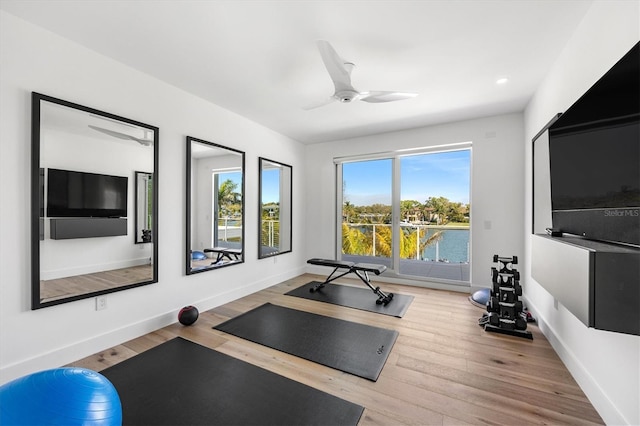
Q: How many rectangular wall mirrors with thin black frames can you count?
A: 3